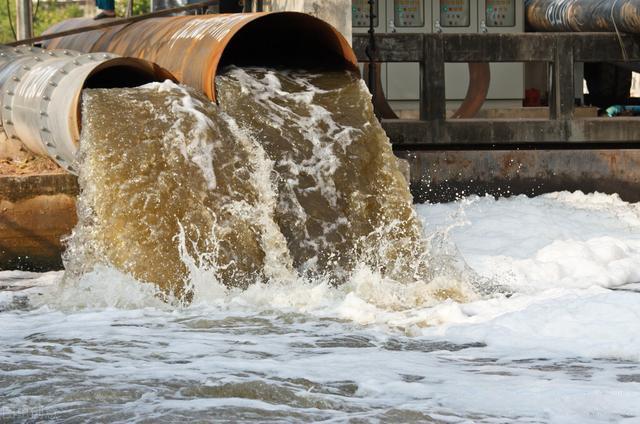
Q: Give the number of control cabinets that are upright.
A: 4